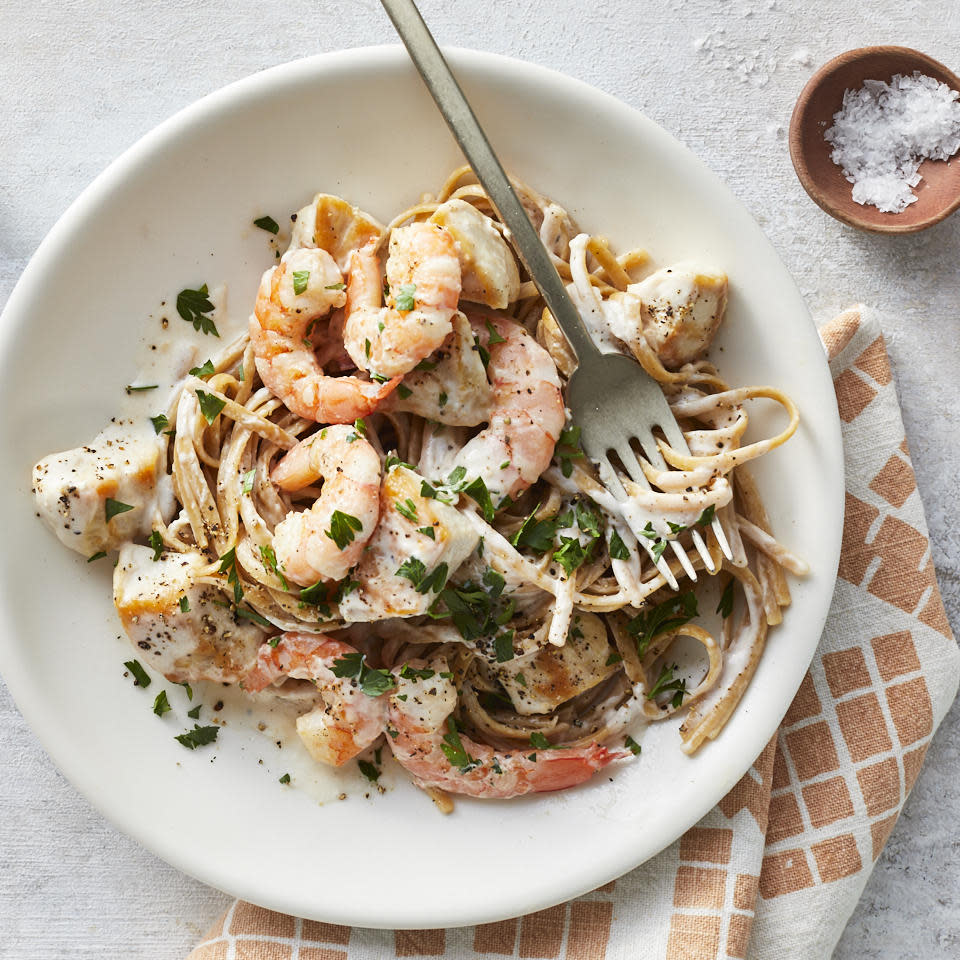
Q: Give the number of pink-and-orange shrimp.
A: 6